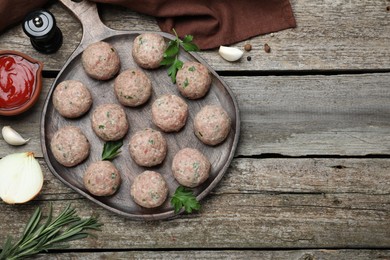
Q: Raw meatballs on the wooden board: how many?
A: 13